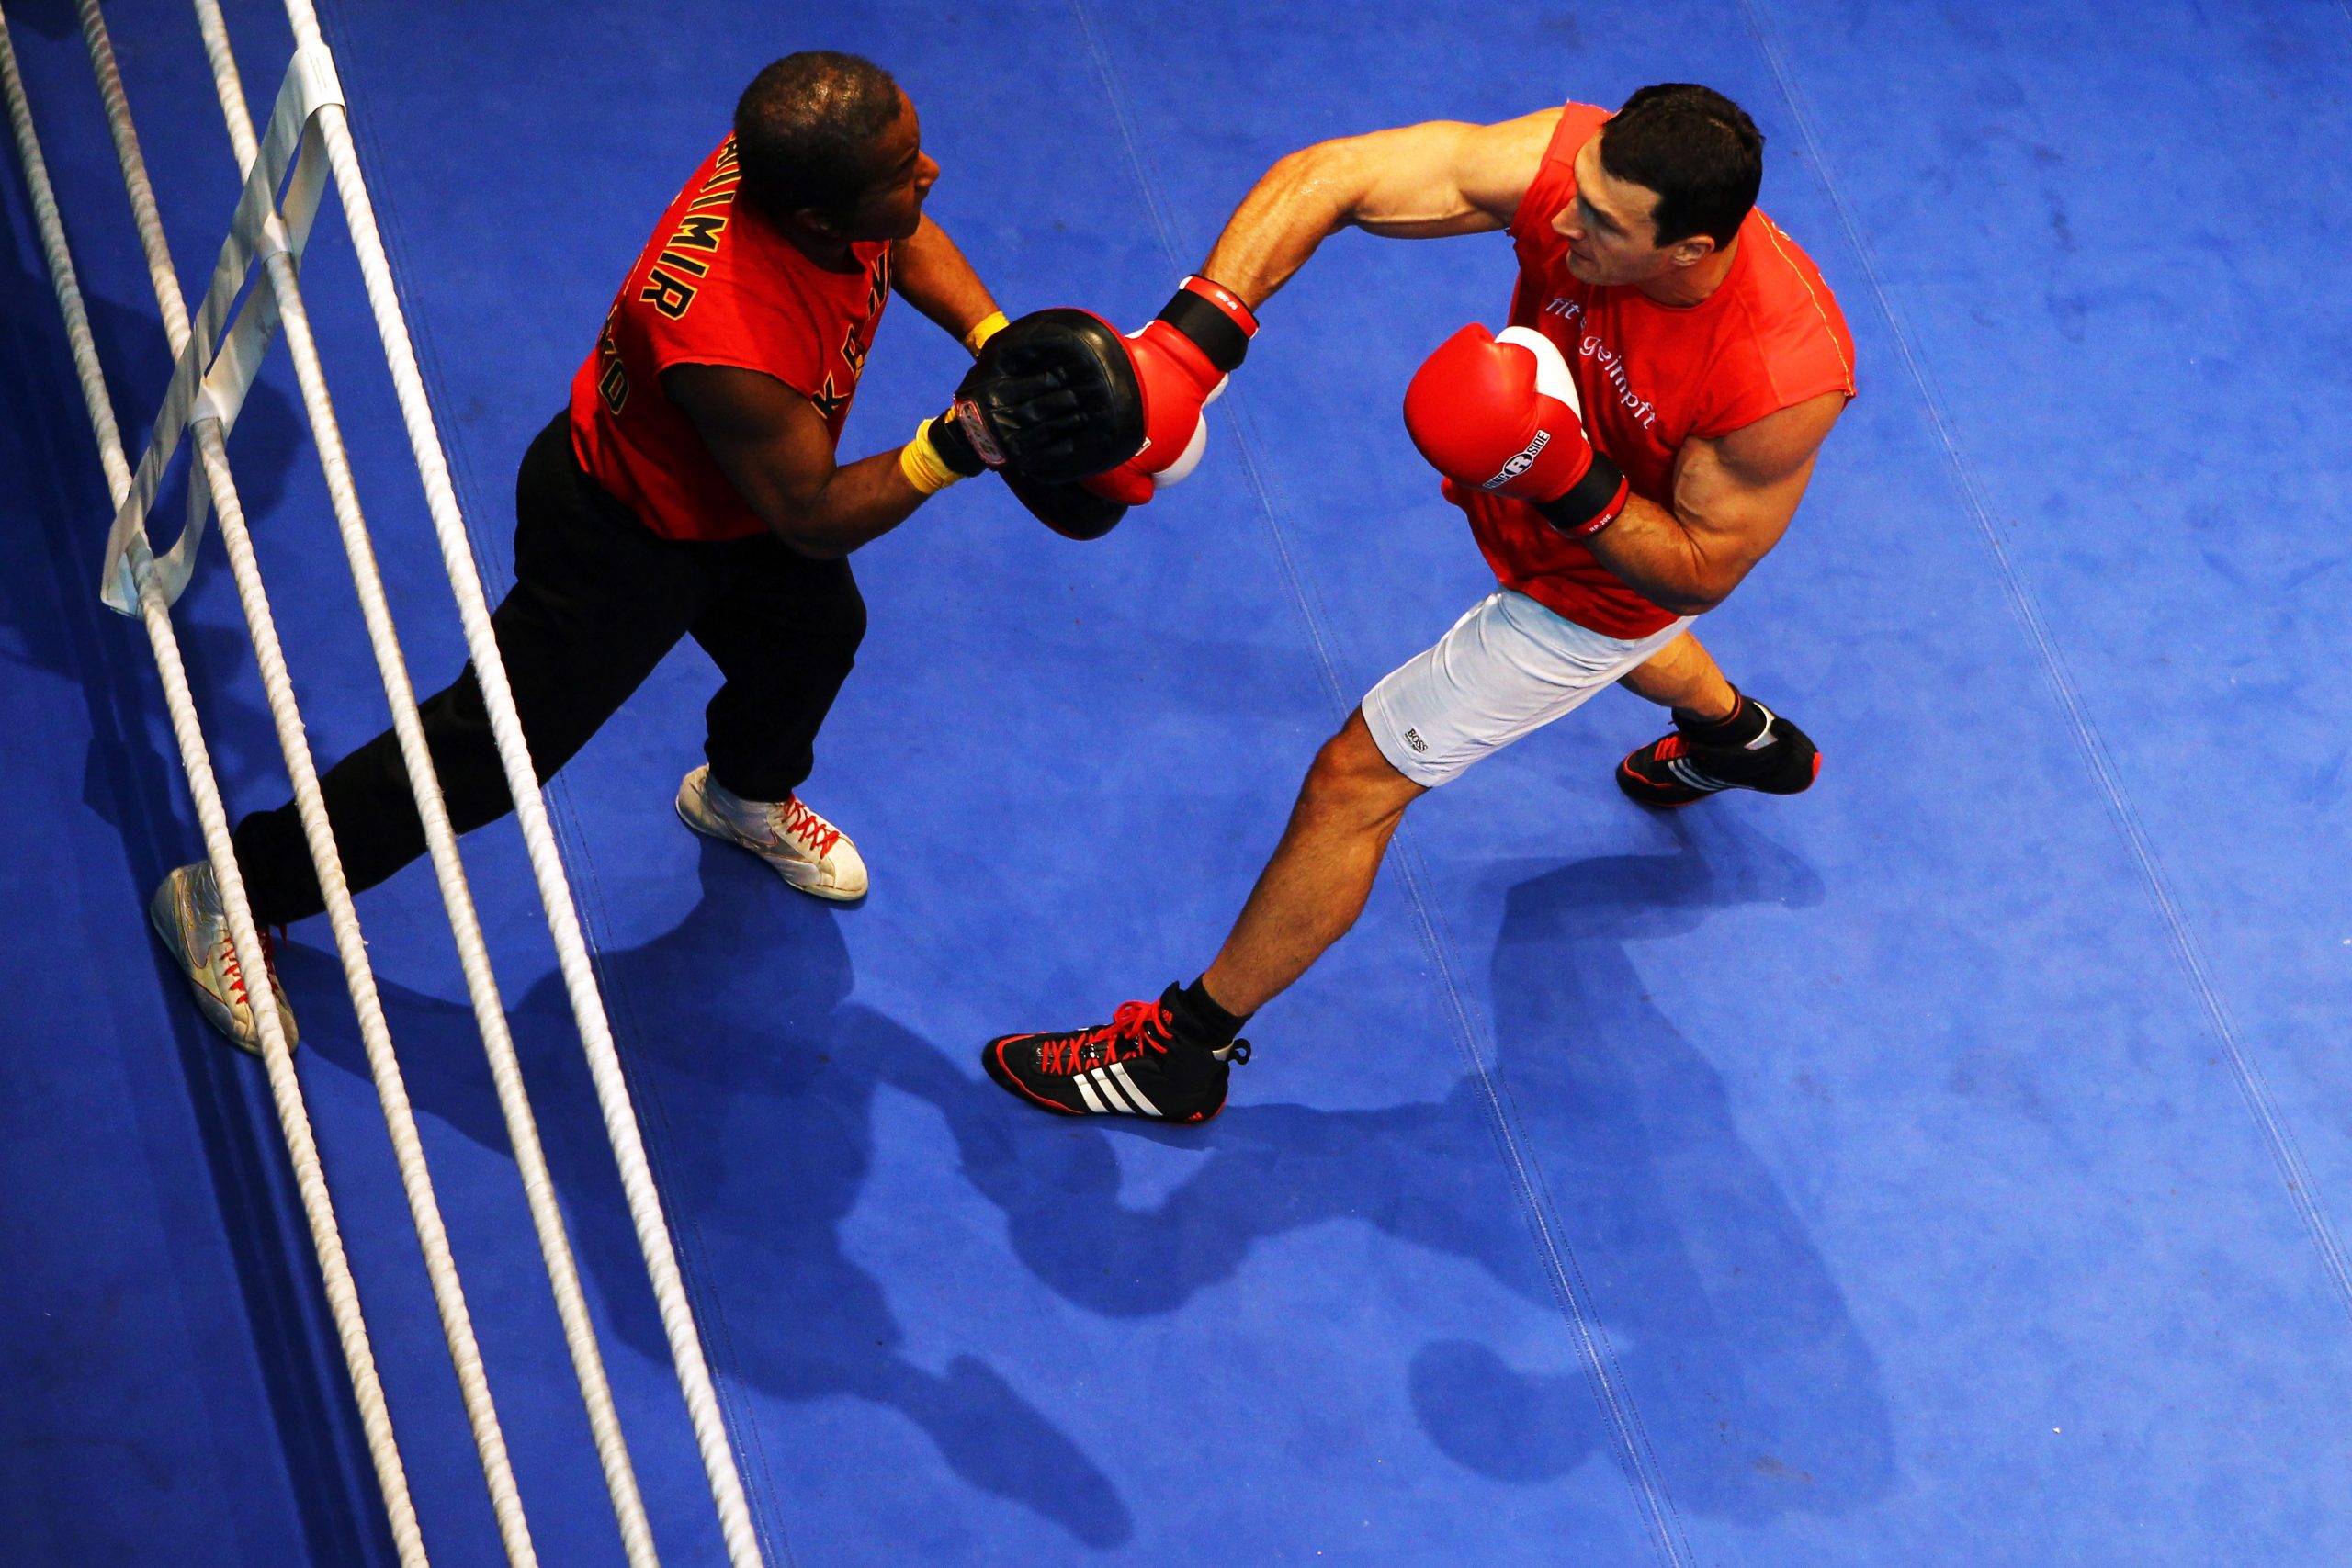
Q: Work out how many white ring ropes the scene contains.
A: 4